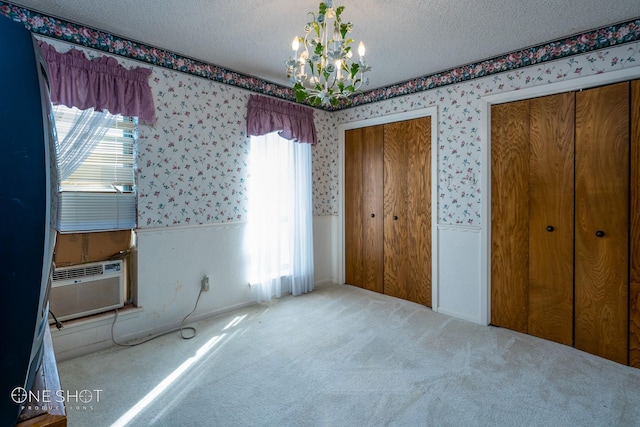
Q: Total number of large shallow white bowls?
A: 0